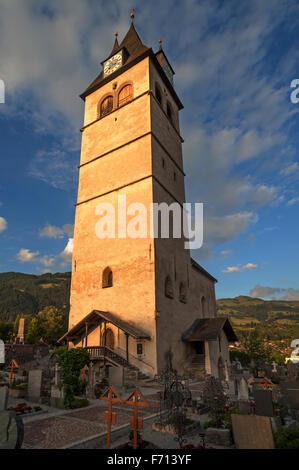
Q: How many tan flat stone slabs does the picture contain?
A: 1